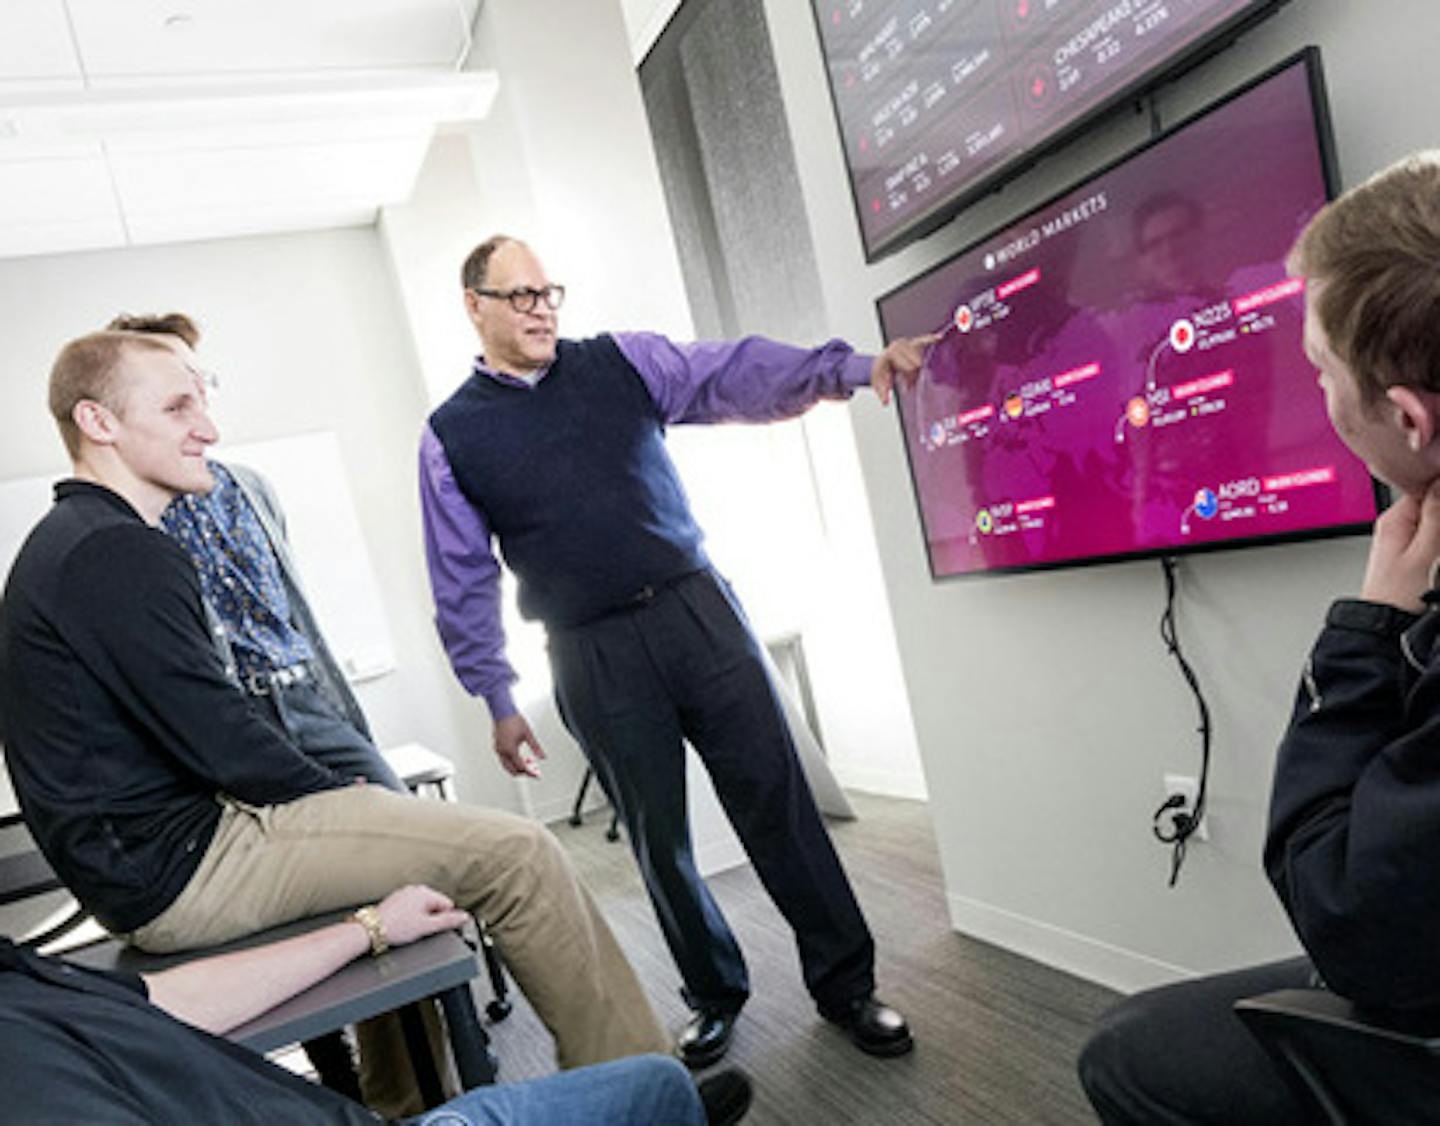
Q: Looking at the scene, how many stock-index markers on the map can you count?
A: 7